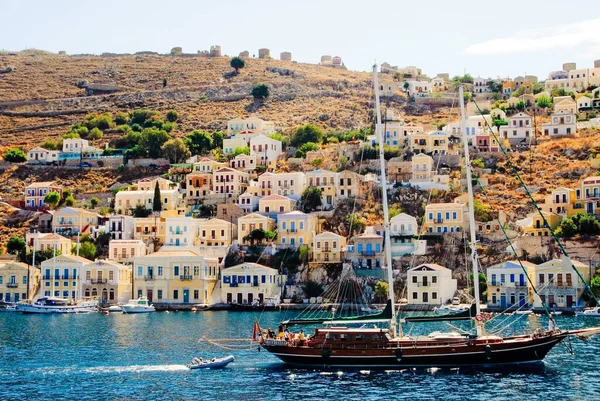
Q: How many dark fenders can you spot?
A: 3